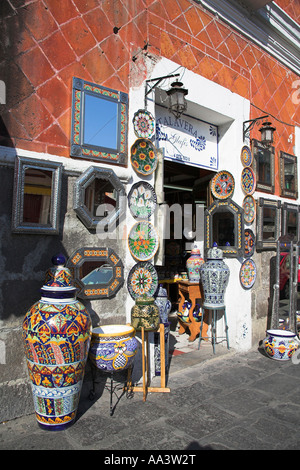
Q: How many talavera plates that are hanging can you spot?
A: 11